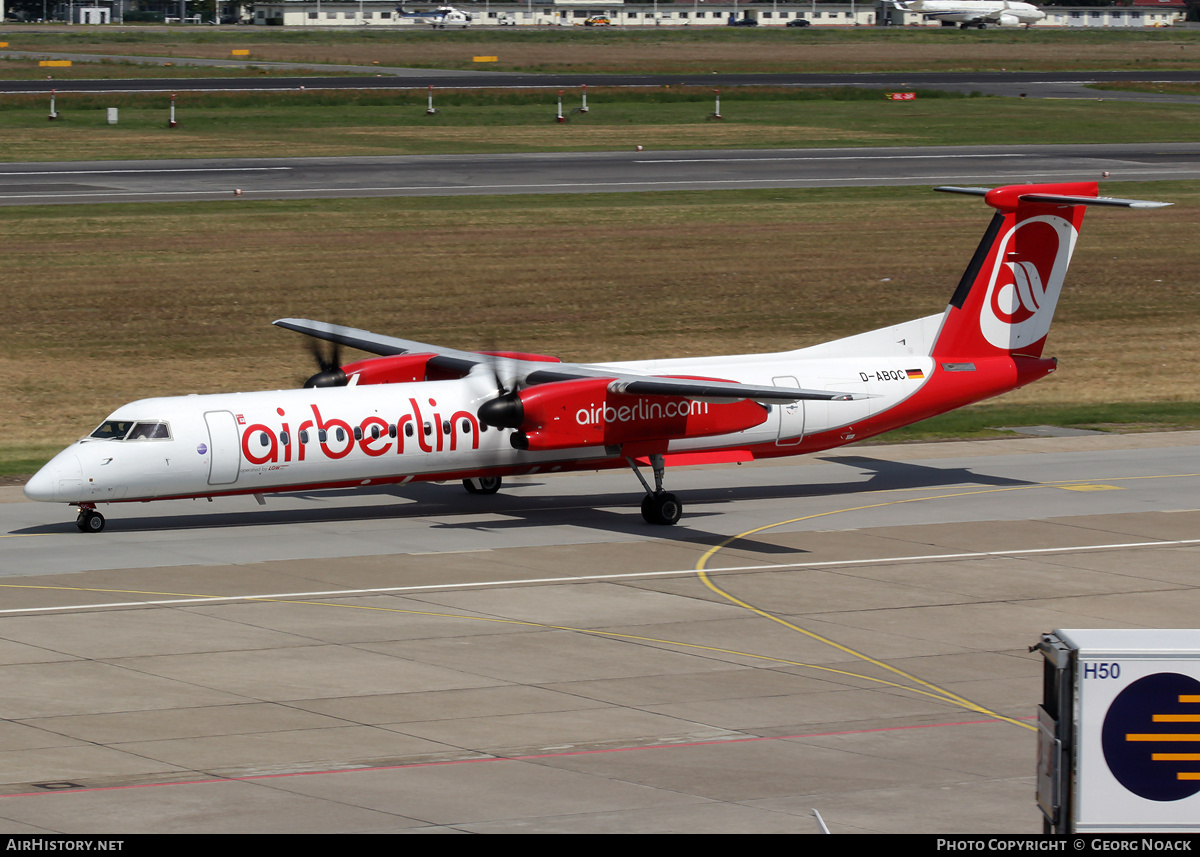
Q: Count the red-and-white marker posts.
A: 6